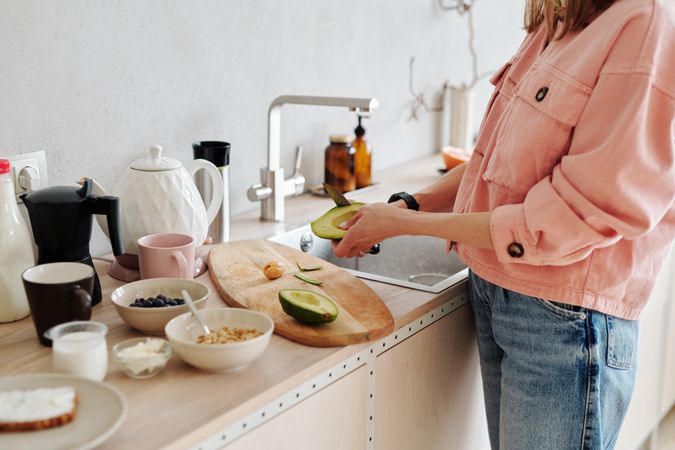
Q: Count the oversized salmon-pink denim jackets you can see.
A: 1